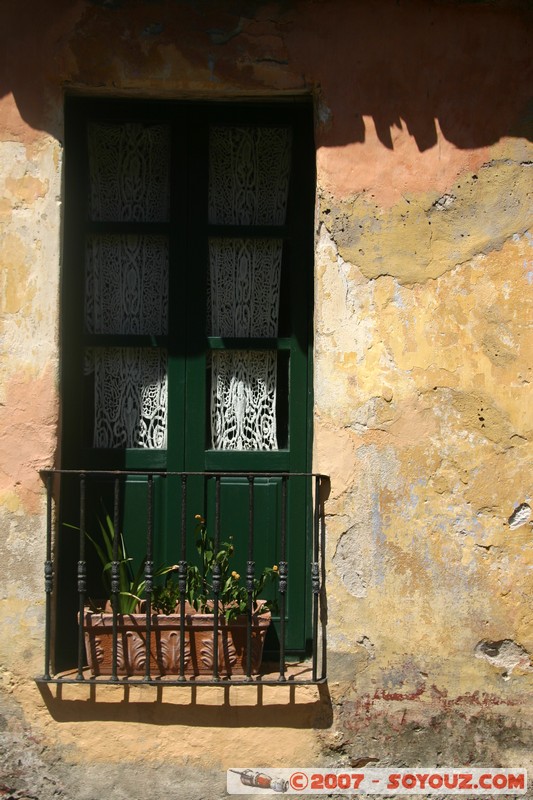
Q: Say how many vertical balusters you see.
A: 9